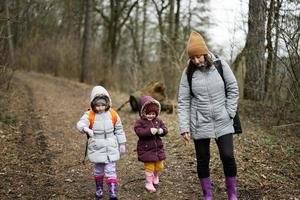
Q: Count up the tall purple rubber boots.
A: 2